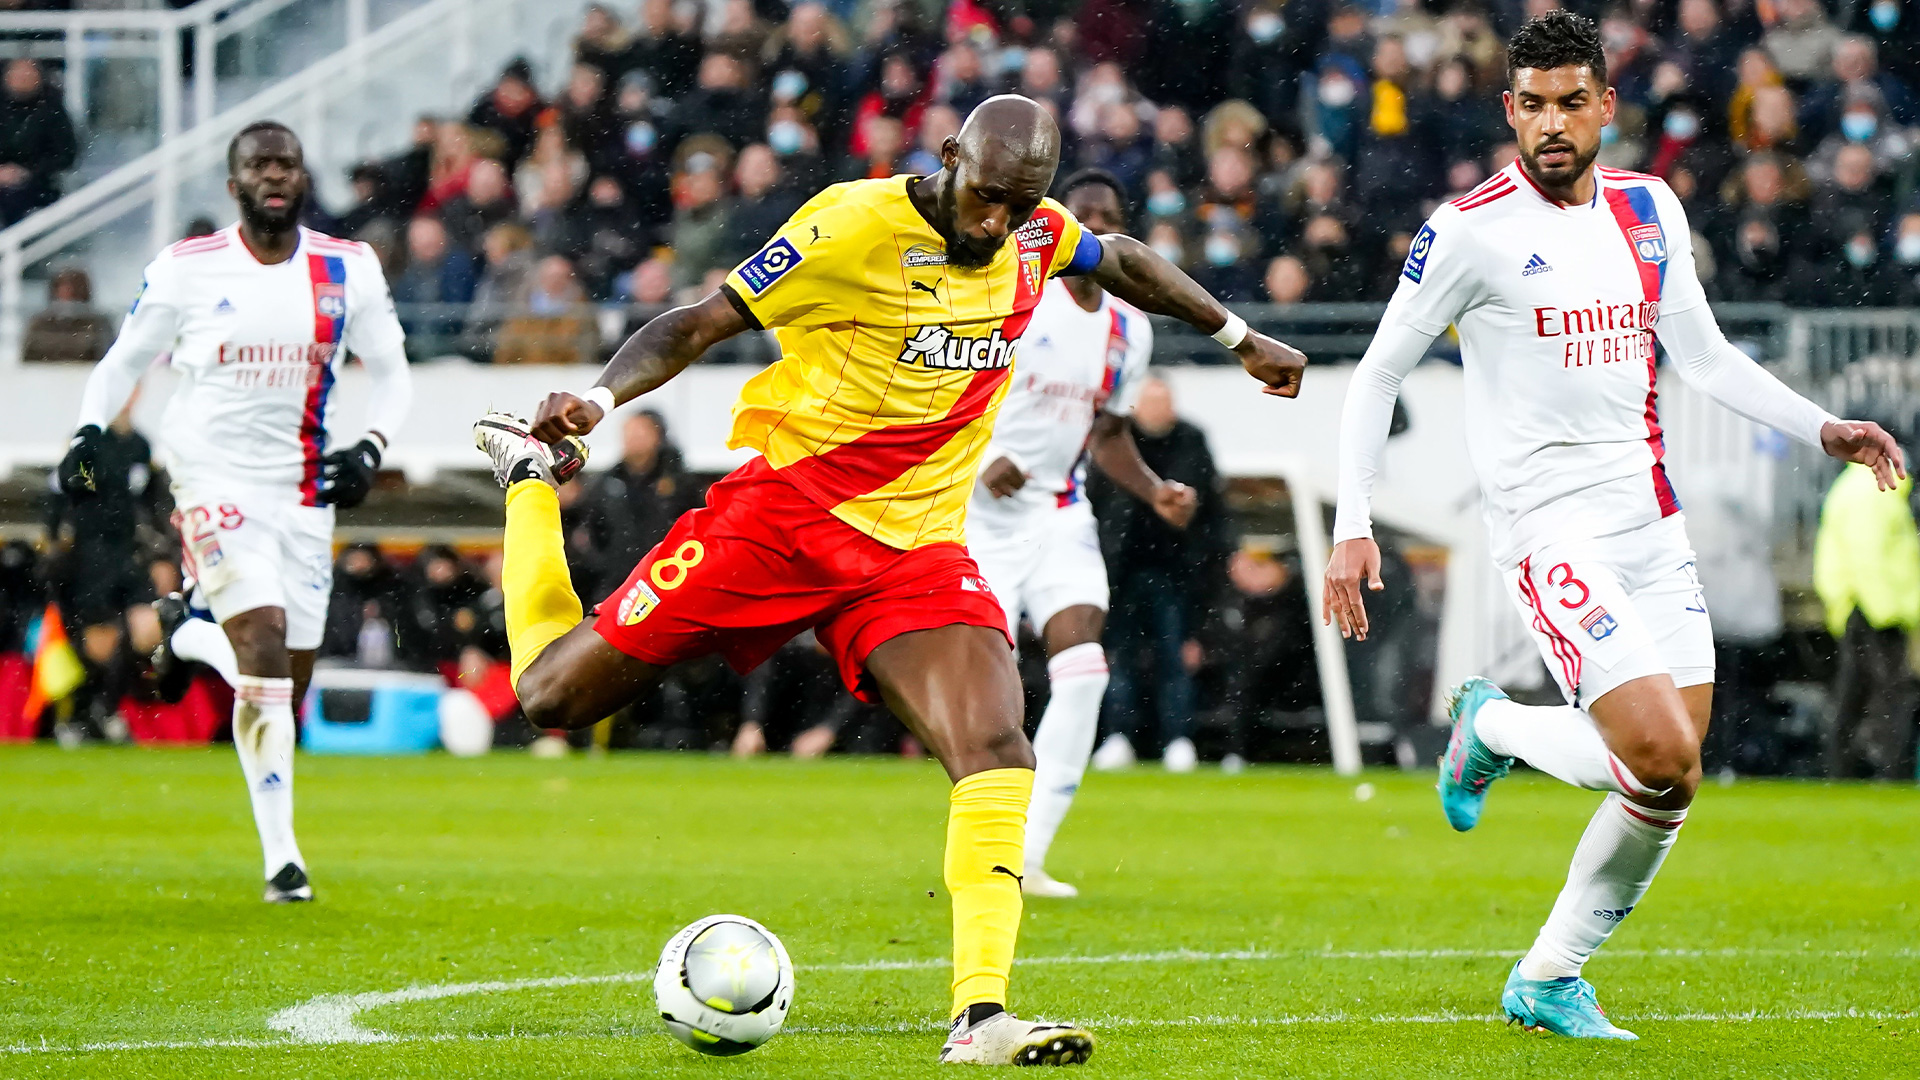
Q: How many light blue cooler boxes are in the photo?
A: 1